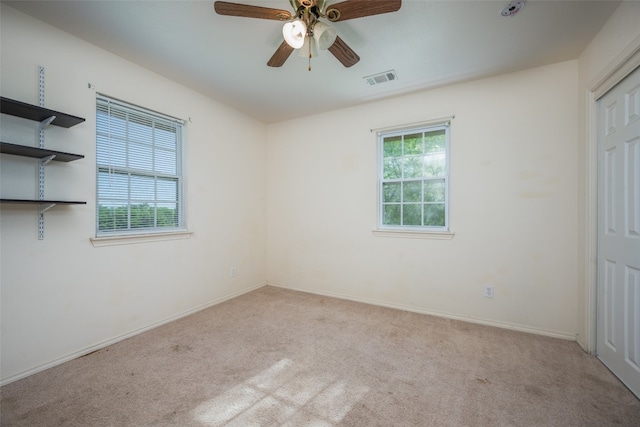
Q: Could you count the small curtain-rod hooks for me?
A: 4